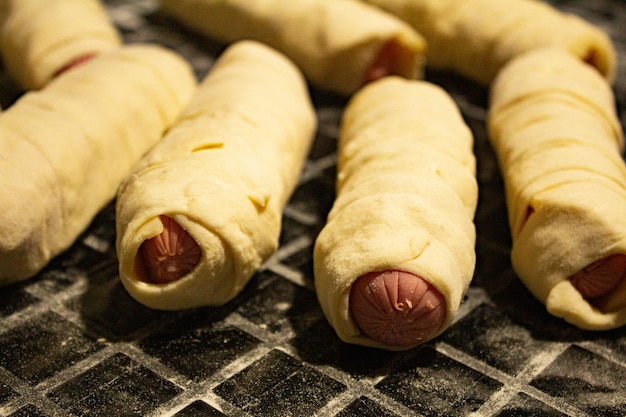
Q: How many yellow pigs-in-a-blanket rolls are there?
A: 7